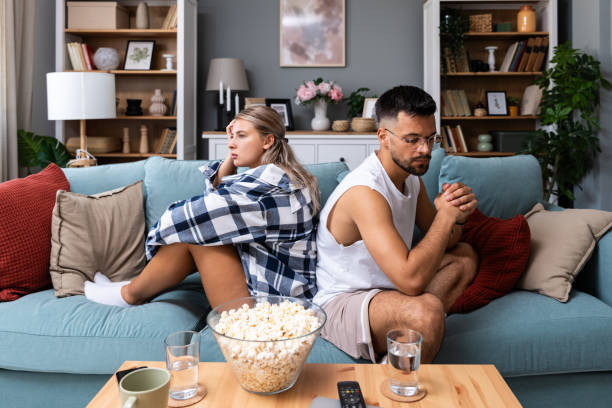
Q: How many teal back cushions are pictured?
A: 4